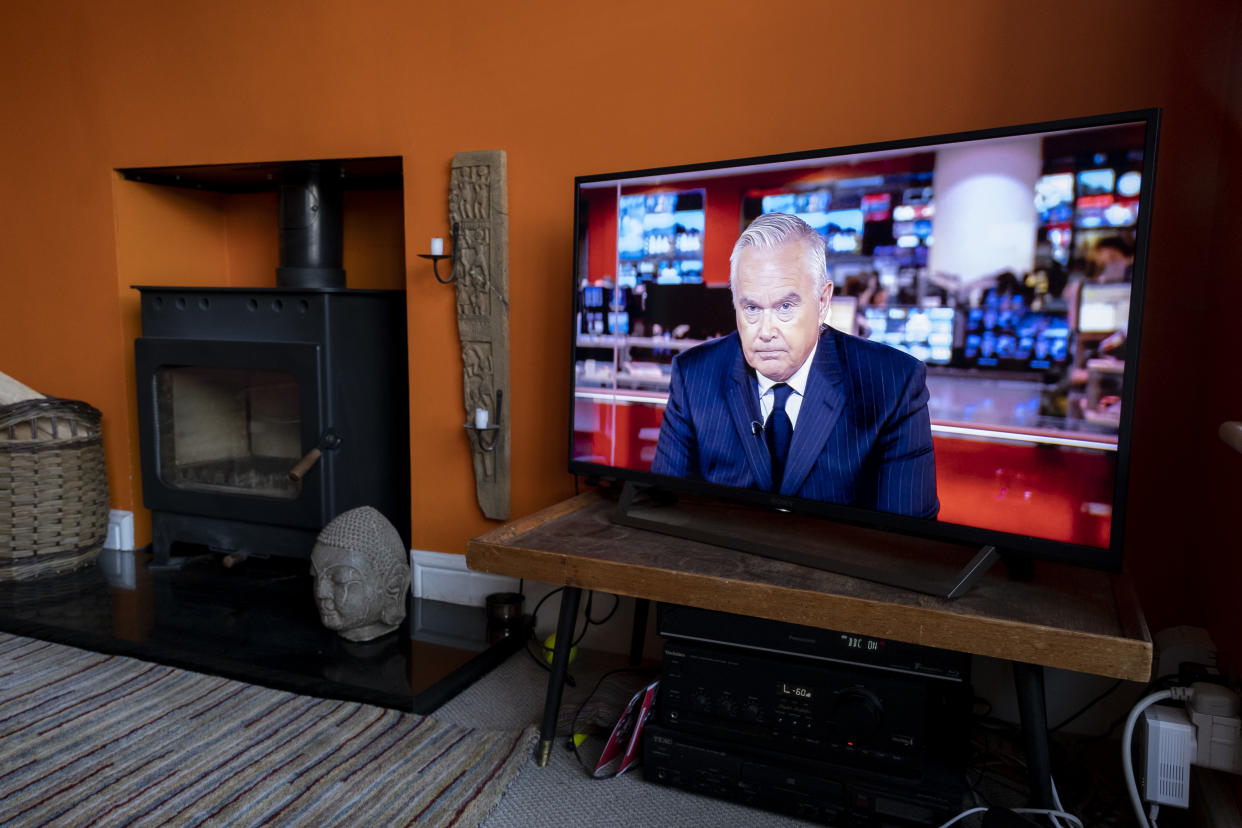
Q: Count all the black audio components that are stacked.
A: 3